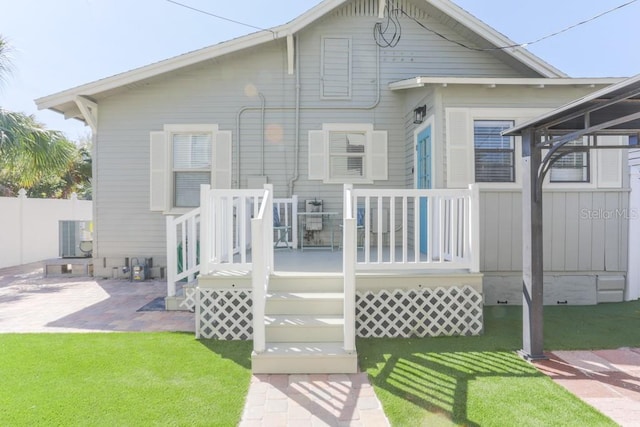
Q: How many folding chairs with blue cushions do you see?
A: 2